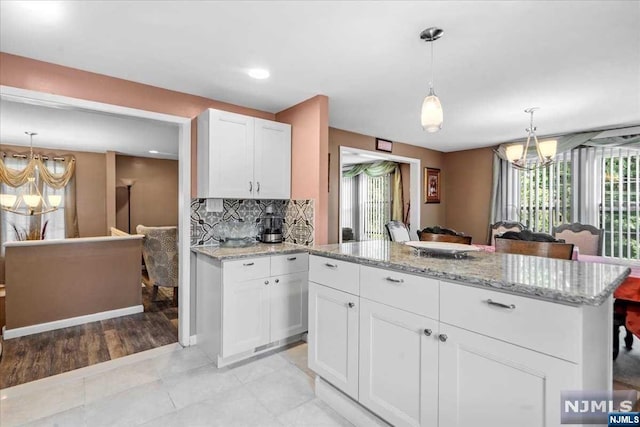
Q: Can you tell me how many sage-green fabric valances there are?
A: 2